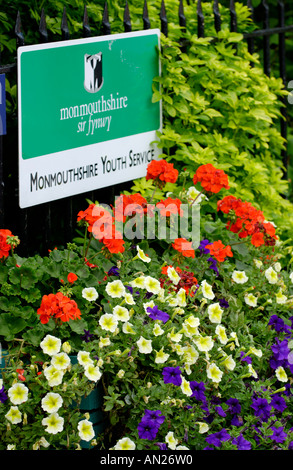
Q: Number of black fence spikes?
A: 15